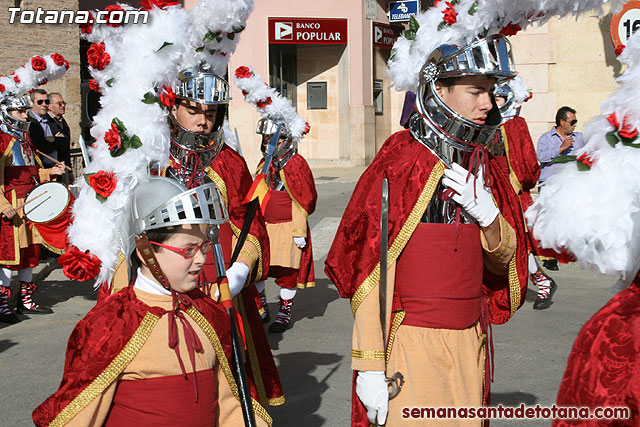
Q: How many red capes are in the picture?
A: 7